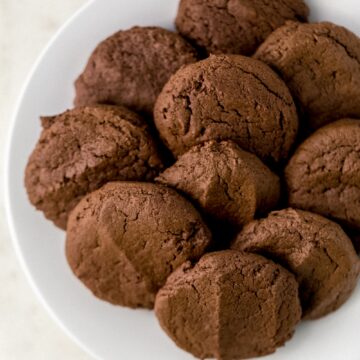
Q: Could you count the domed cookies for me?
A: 10